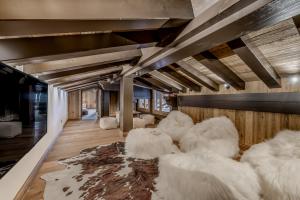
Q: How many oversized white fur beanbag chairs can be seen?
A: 5